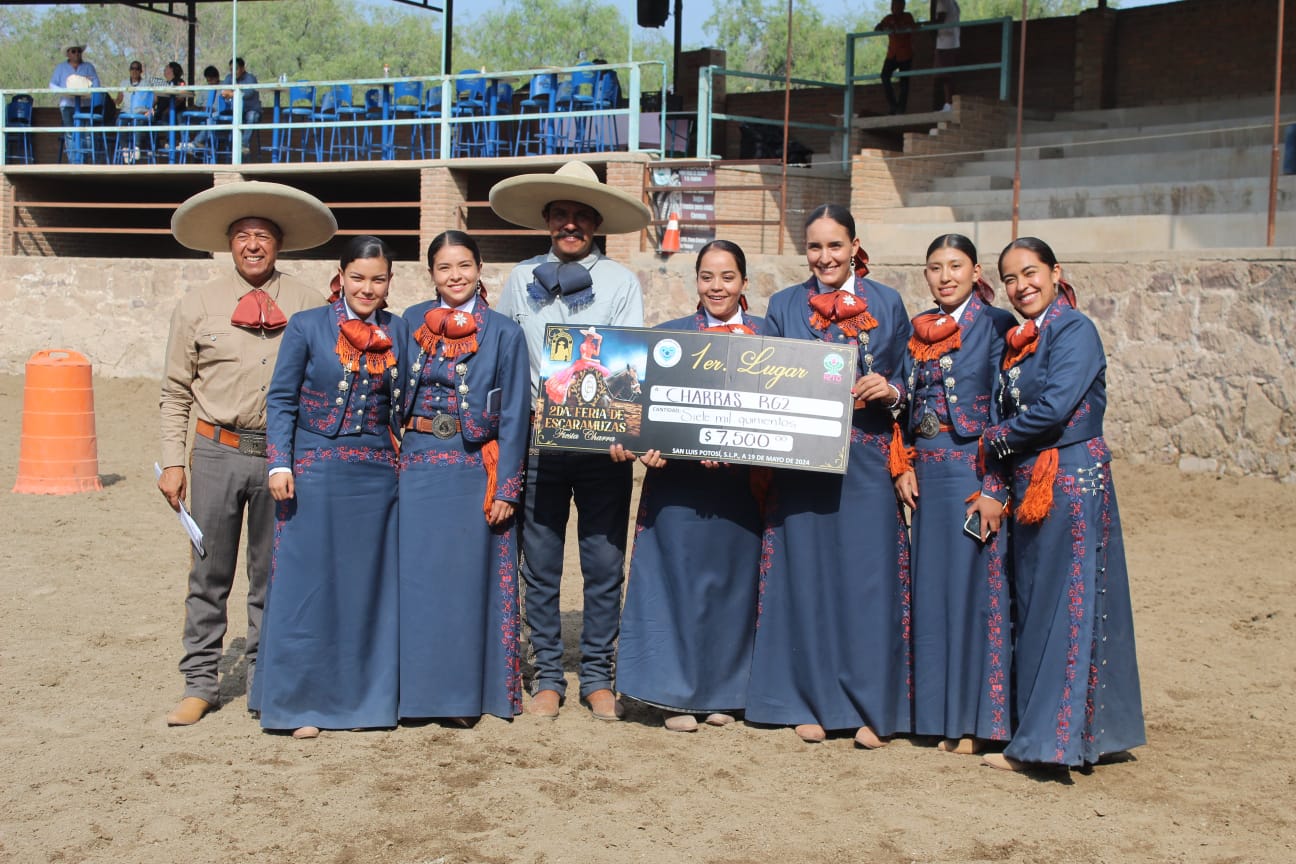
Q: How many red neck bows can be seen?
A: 7